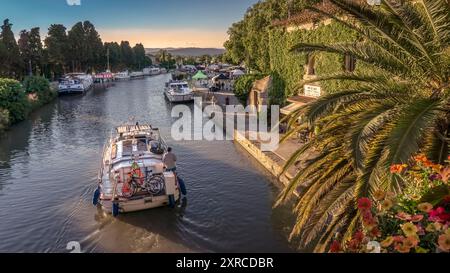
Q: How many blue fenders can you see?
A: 4